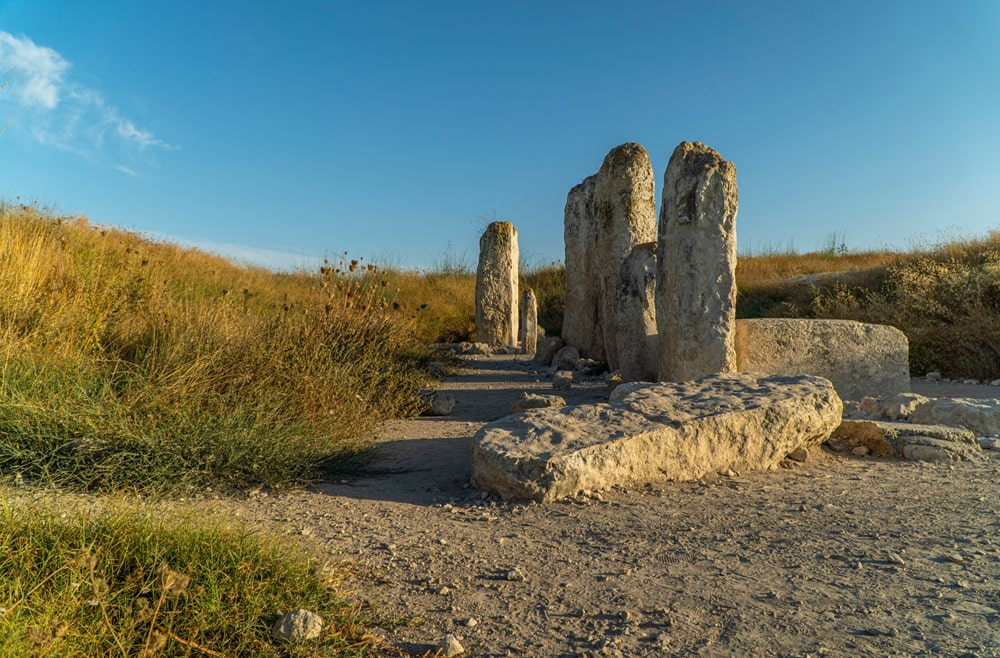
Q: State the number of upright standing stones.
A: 6